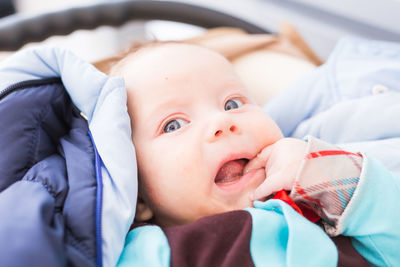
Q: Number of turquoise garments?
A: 1